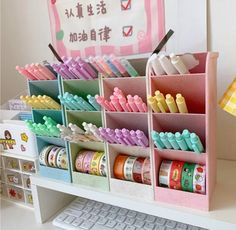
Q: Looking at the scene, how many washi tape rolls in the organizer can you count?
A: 15